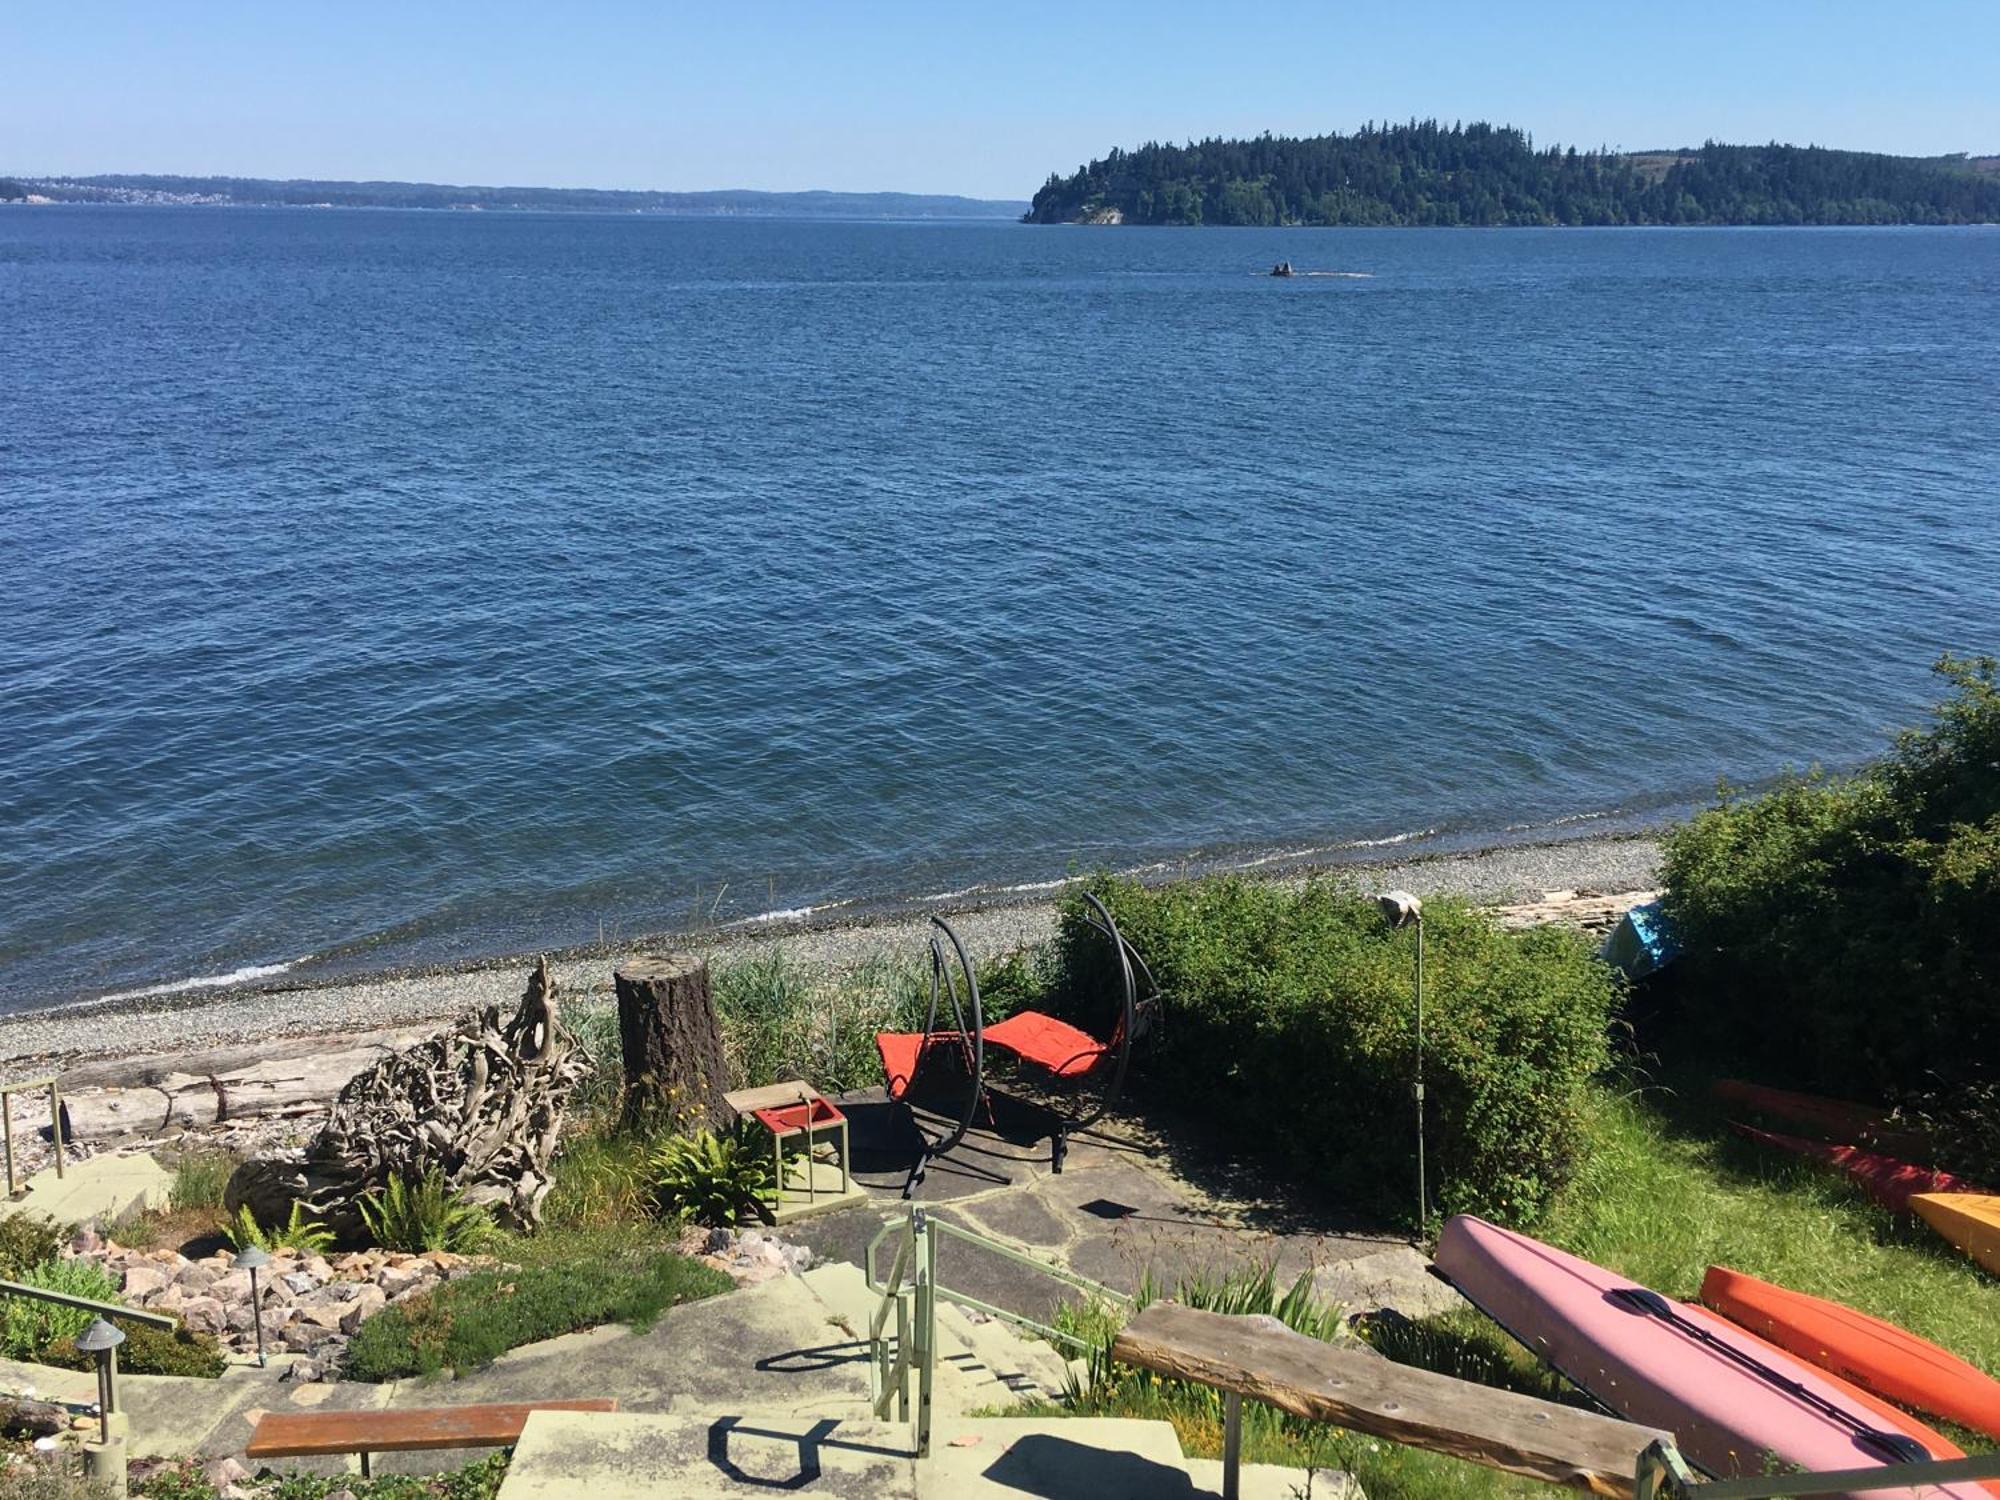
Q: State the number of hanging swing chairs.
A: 2